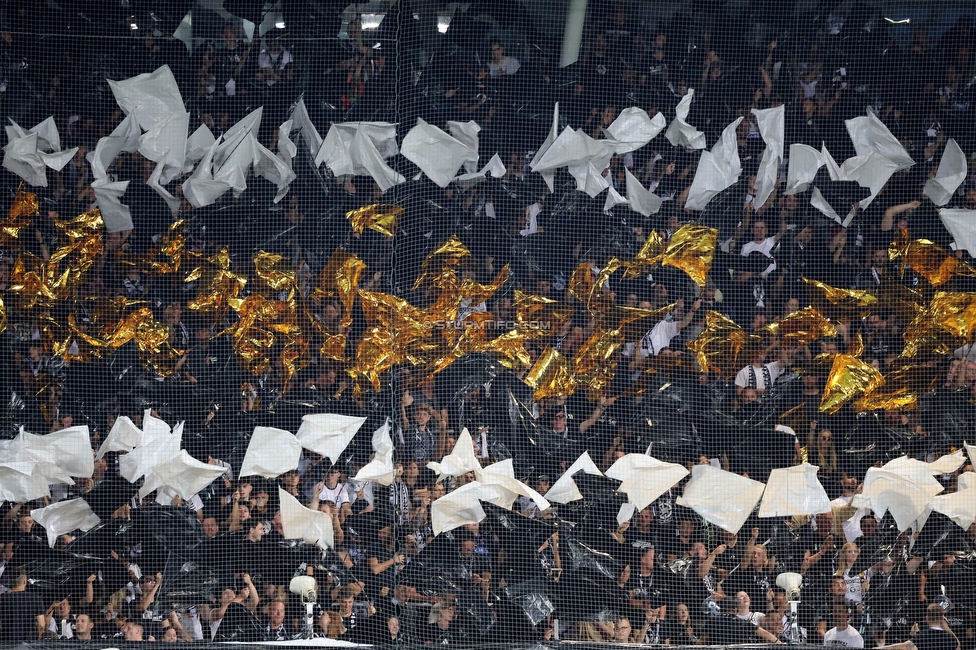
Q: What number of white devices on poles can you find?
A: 2